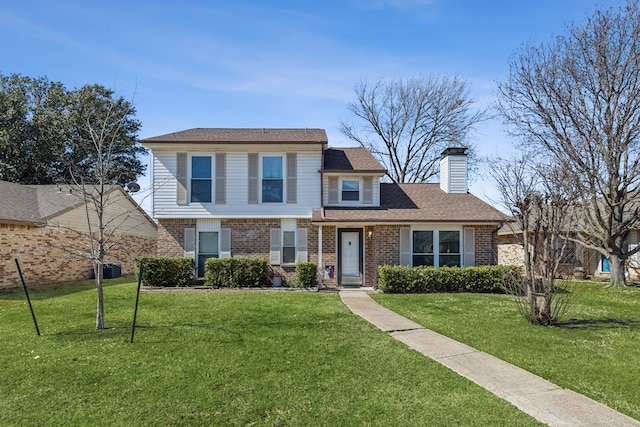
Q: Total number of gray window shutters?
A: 12